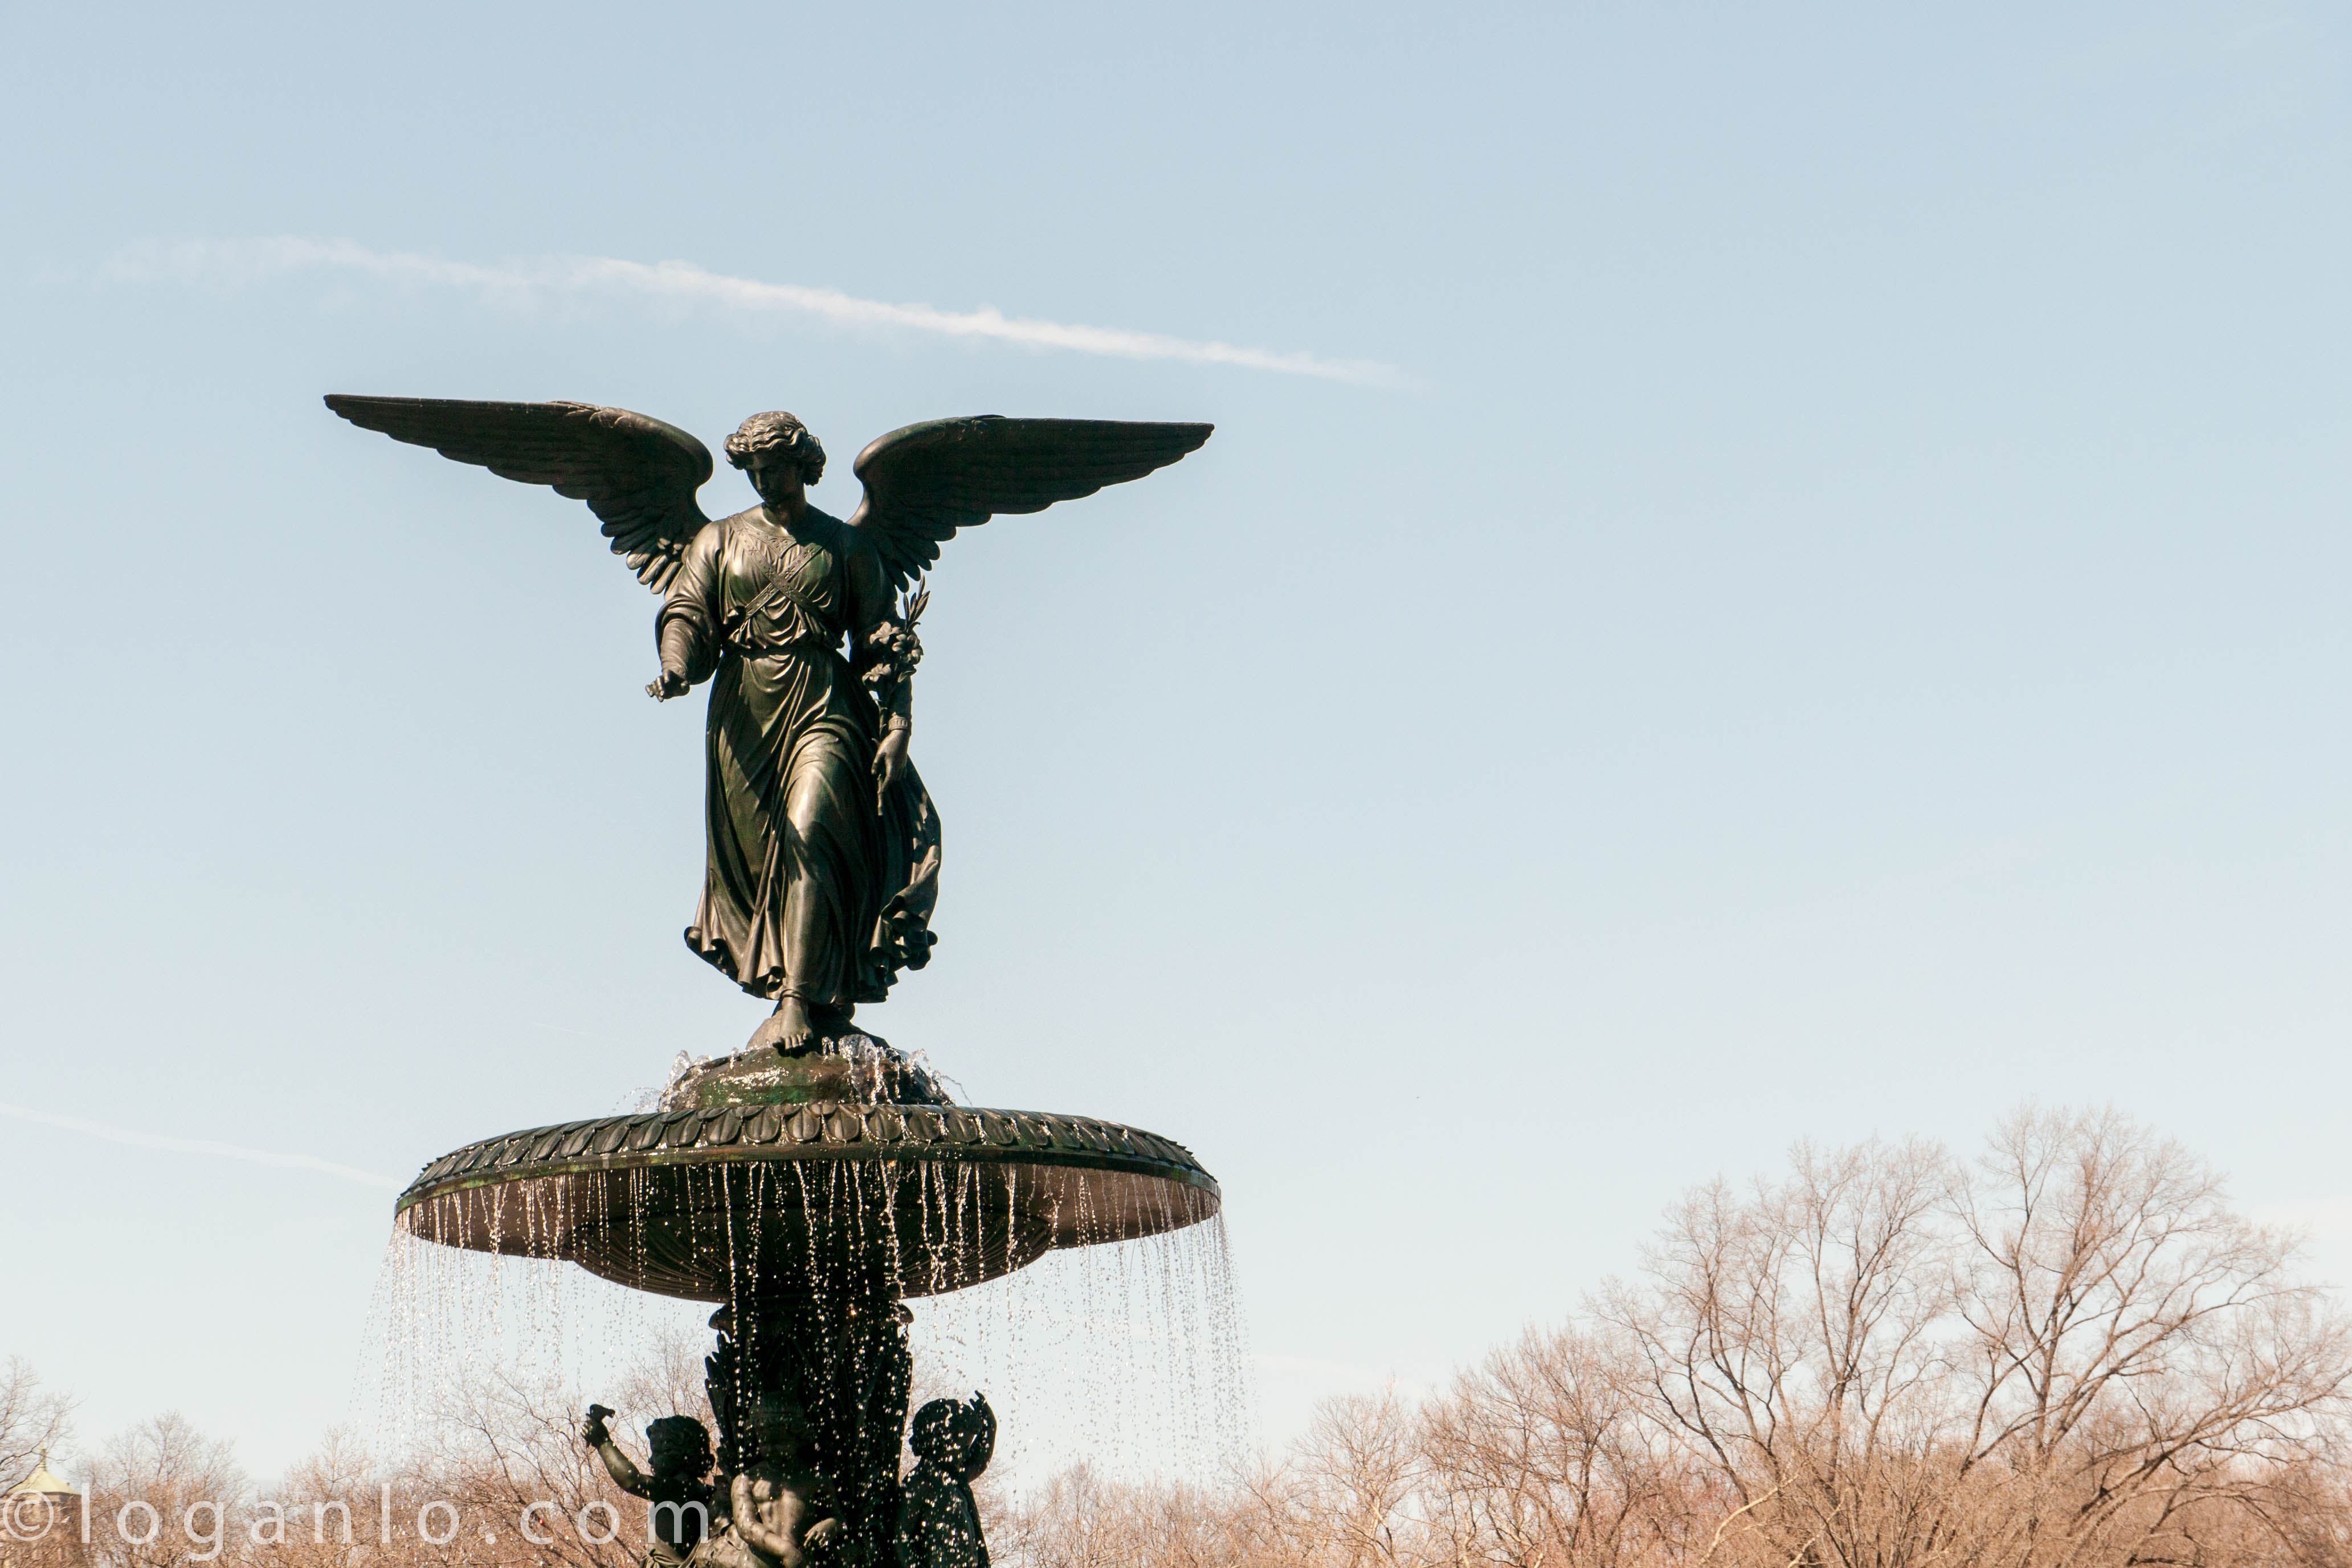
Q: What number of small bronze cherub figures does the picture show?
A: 3